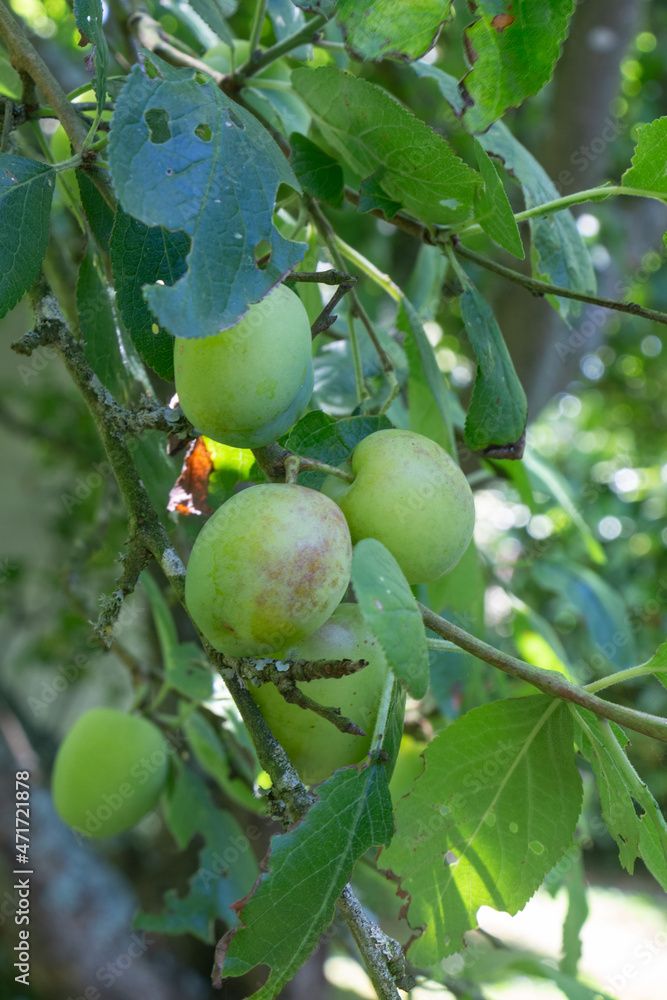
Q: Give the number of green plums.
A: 5